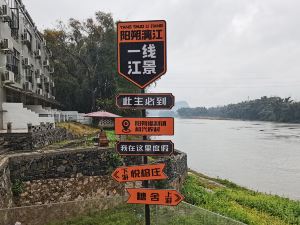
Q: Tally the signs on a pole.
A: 6